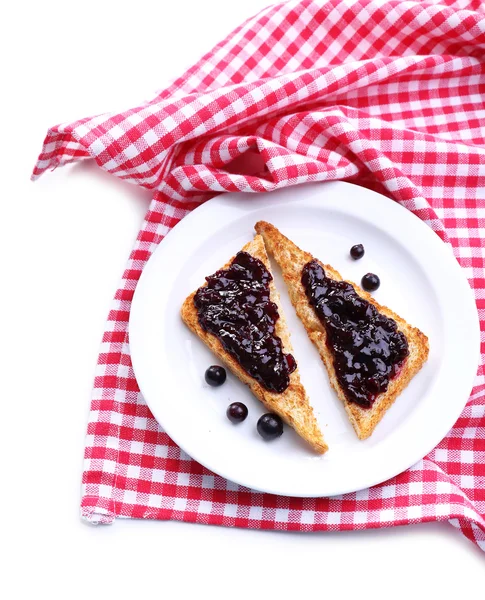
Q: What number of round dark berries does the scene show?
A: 5